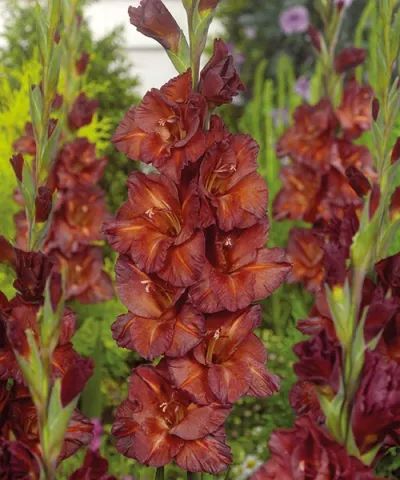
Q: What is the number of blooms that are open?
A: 7